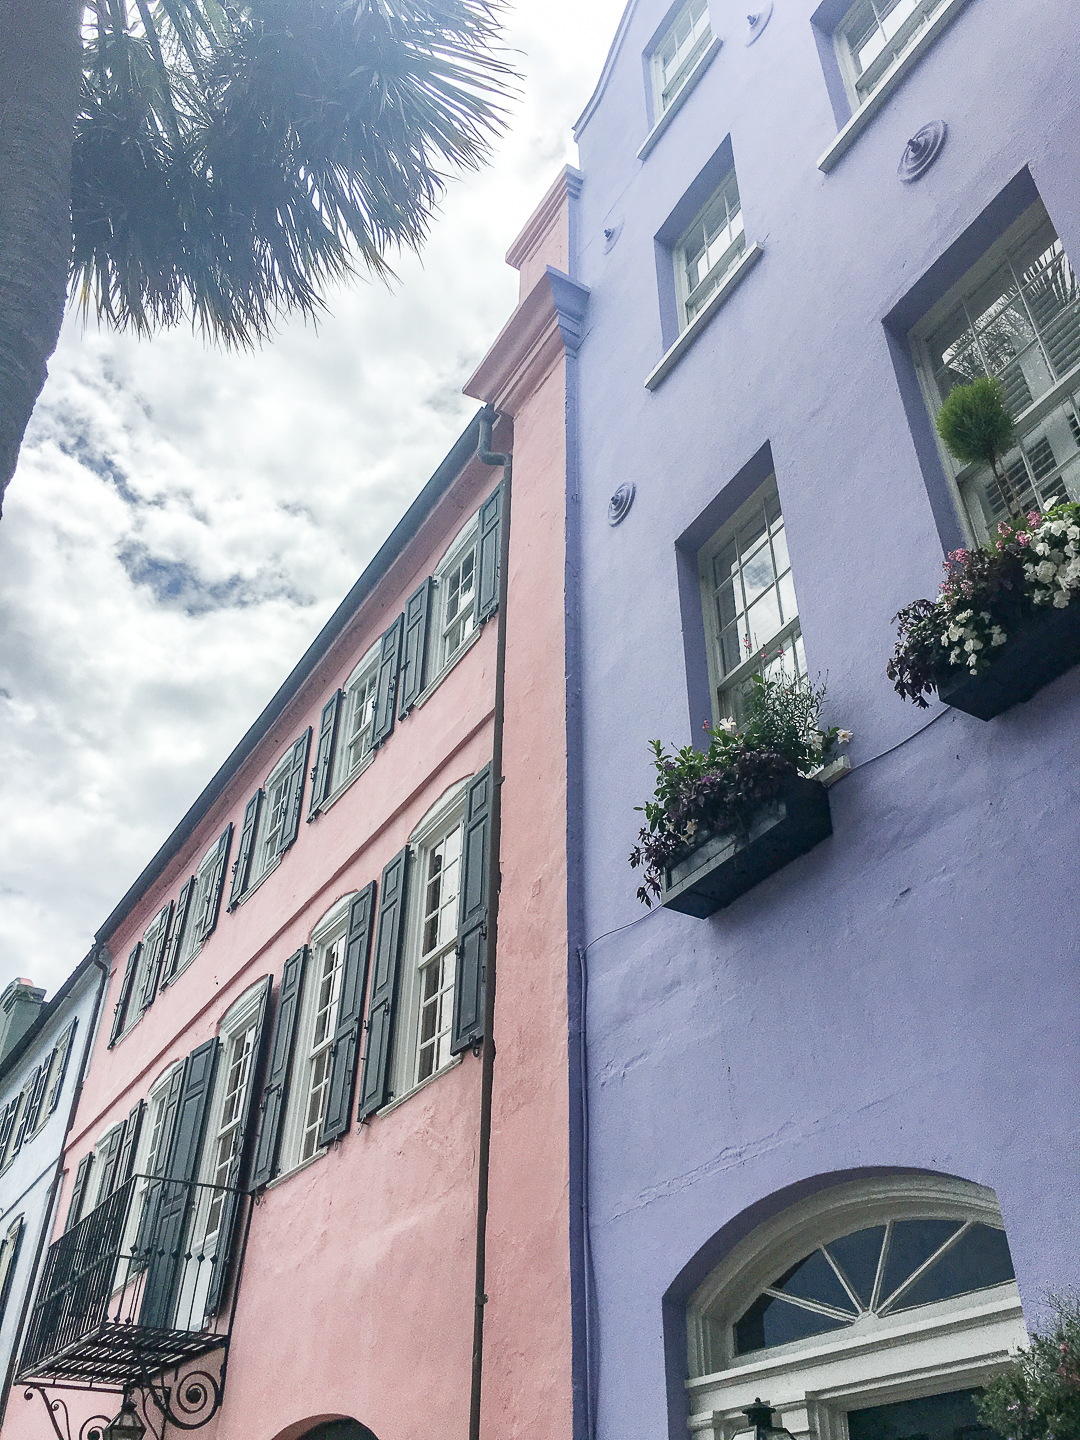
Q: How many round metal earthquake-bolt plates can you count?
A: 4